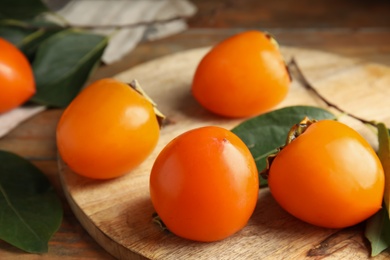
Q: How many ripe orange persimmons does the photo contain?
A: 5